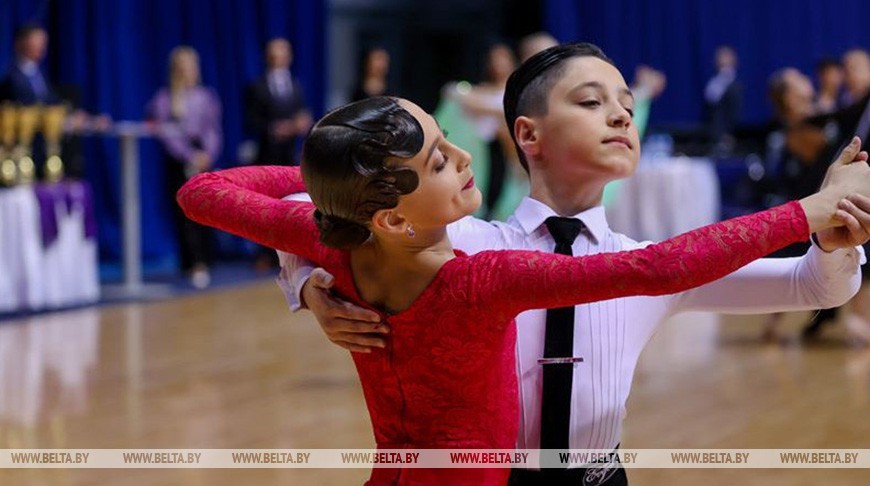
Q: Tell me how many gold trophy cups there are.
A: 3